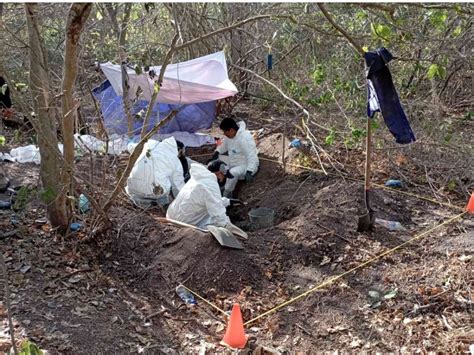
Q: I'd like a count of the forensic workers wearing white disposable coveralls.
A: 3